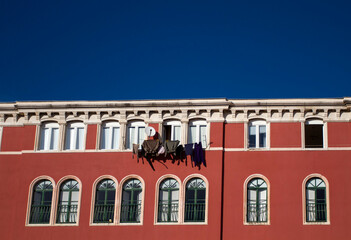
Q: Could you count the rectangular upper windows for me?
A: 8